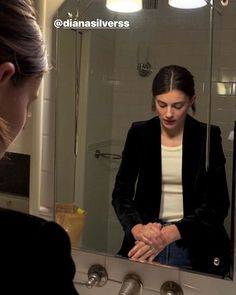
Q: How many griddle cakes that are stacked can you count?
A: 0